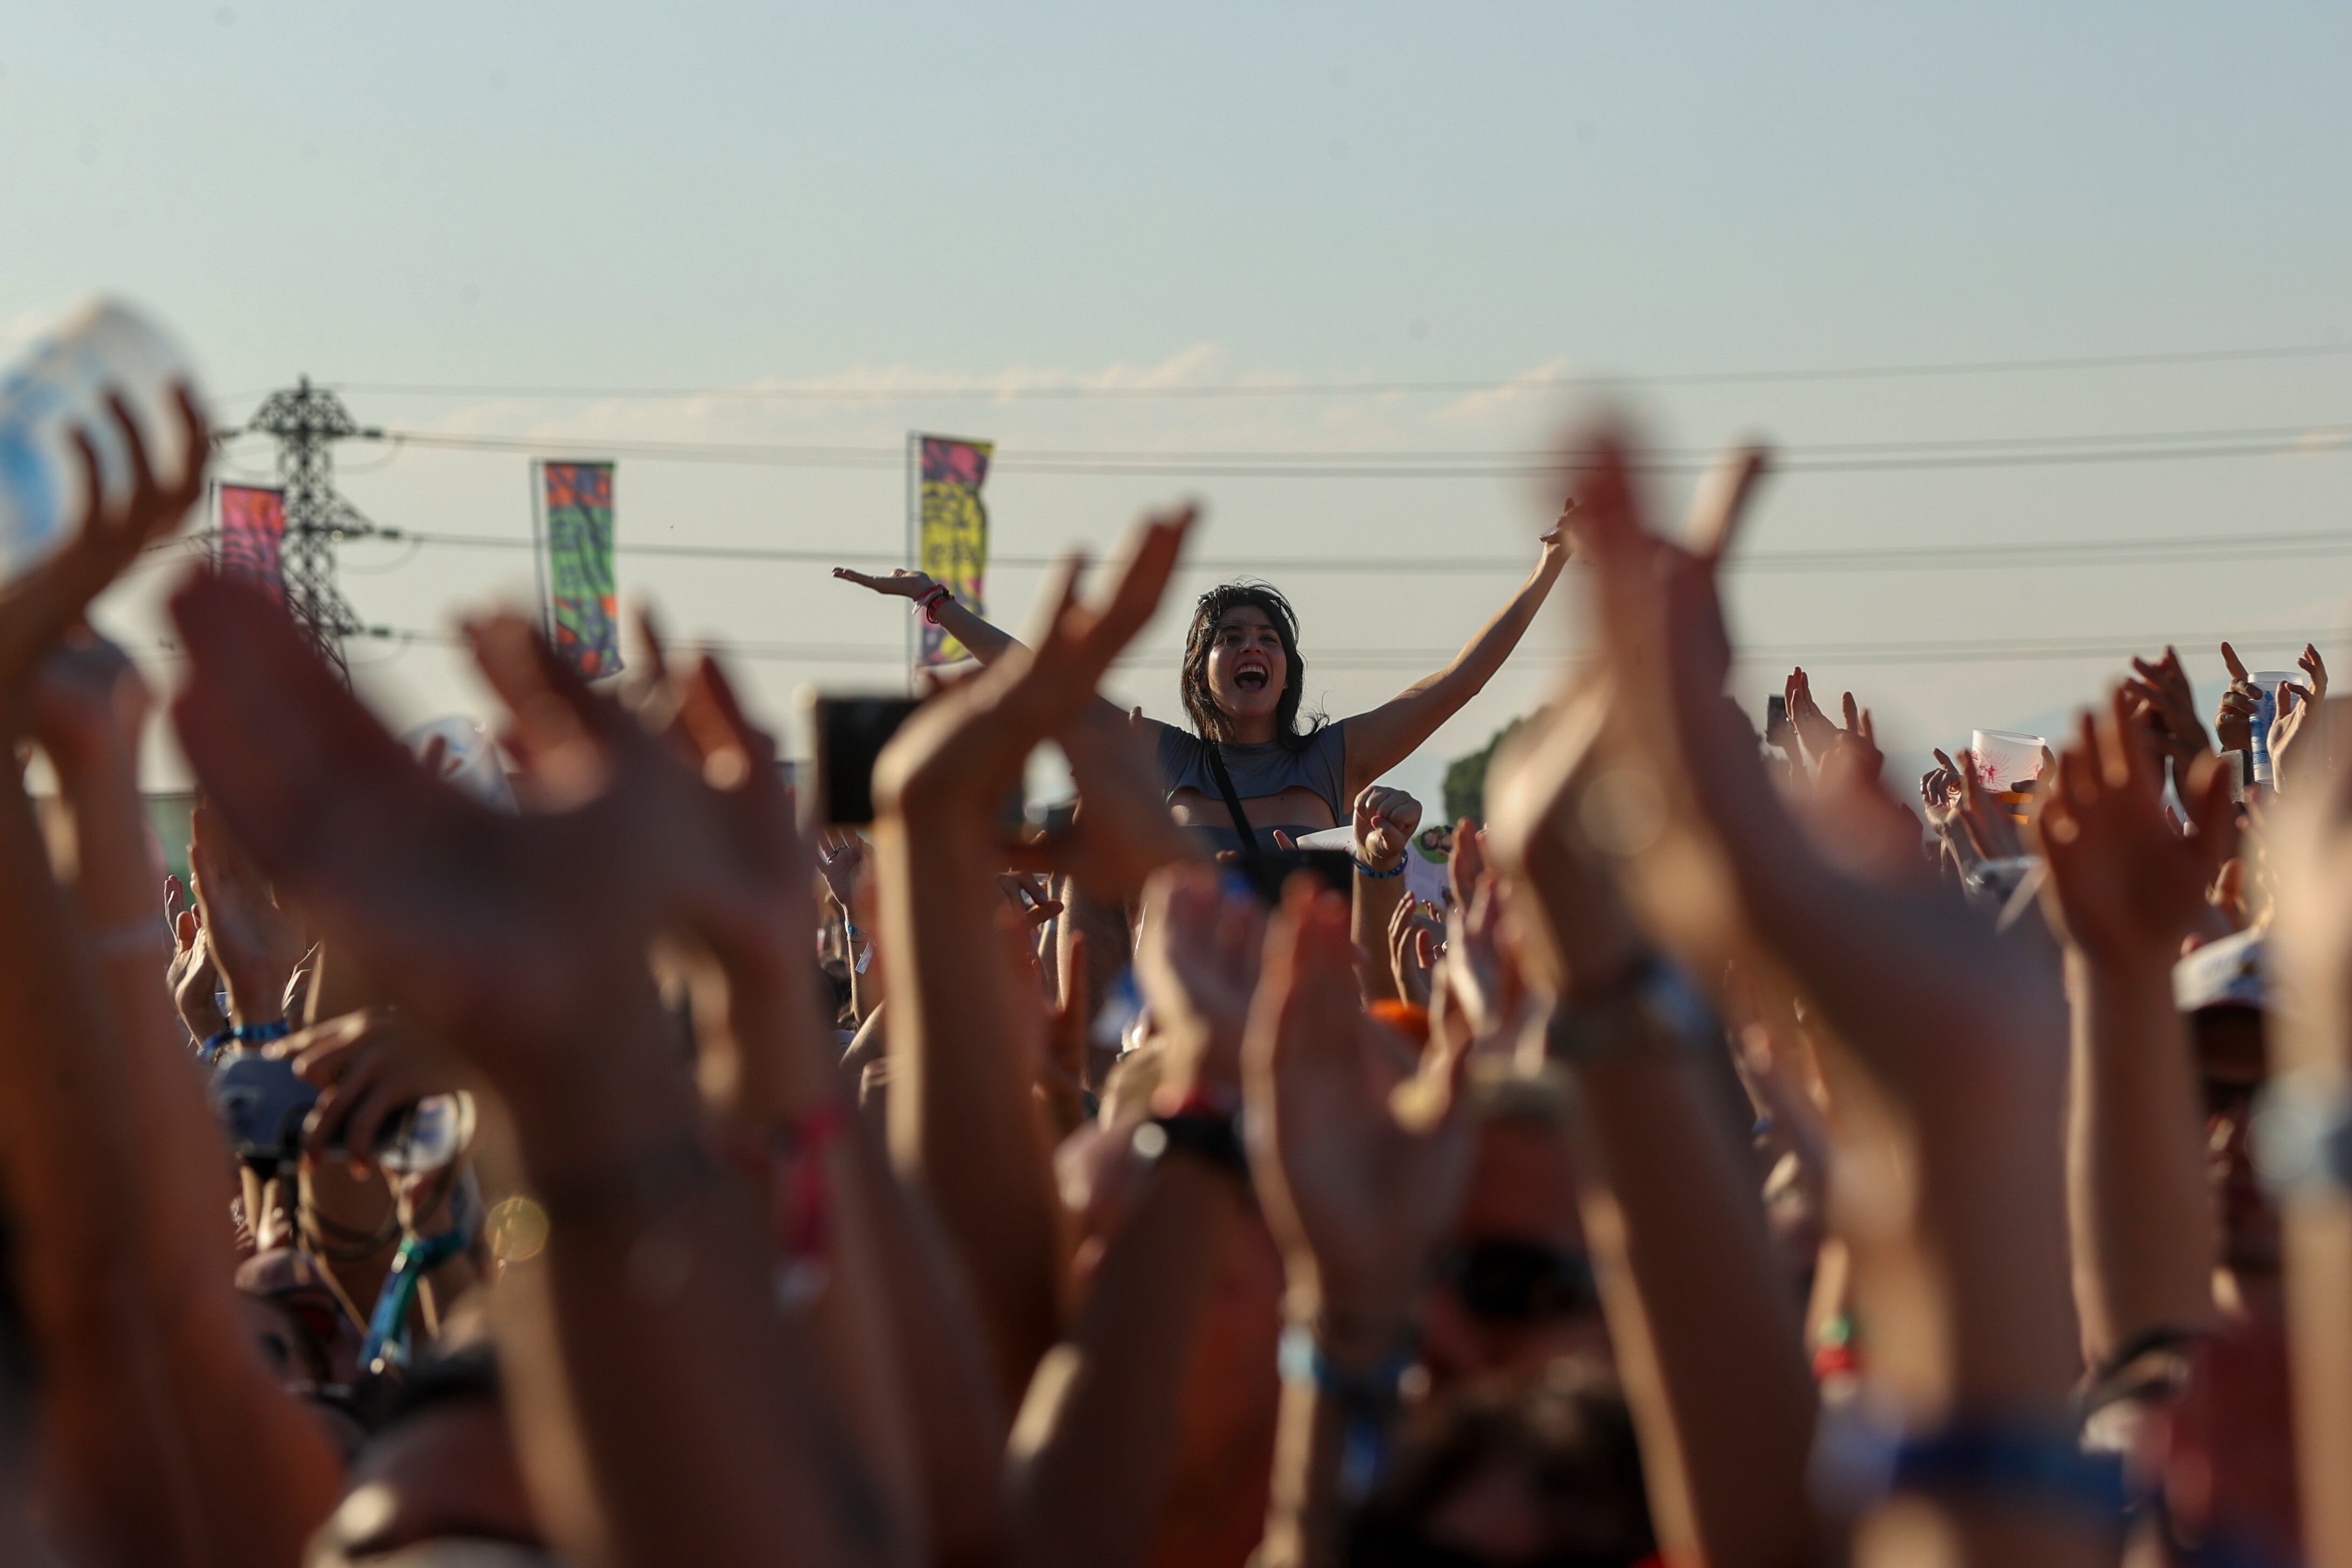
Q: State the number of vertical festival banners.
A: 3